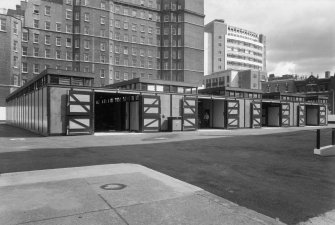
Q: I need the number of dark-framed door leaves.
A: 8